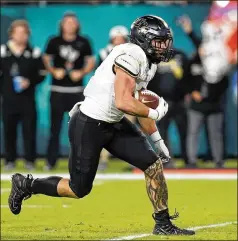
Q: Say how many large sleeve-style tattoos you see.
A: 1